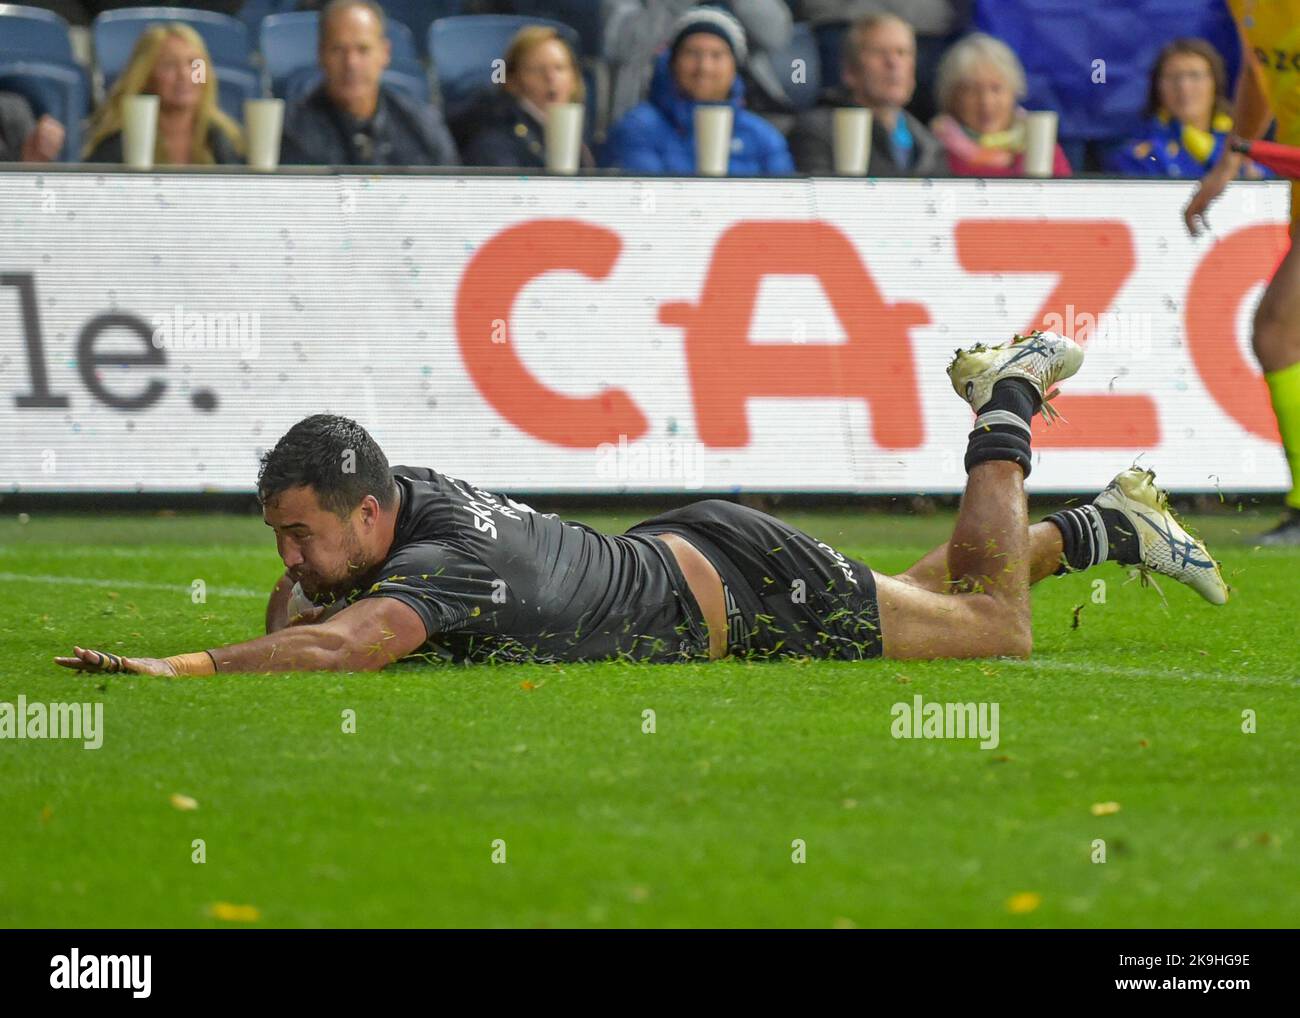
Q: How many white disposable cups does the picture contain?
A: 6